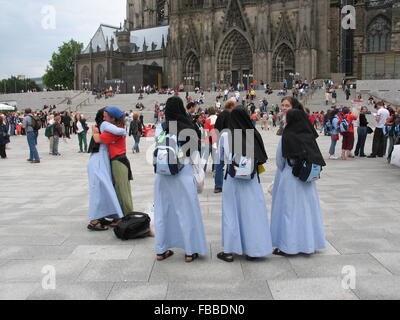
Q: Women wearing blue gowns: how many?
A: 4